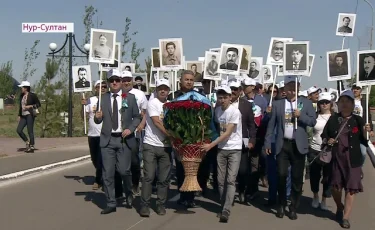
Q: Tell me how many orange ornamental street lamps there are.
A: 0